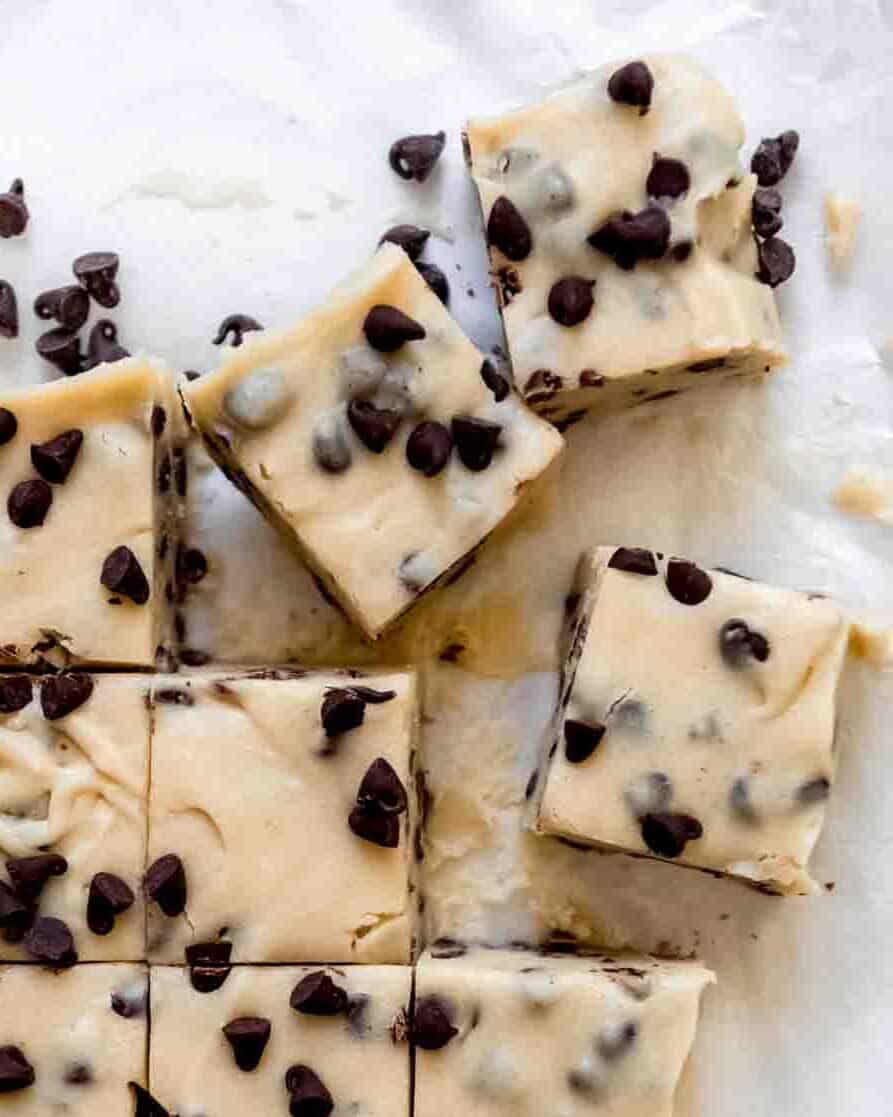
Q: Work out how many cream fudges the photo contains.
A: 9